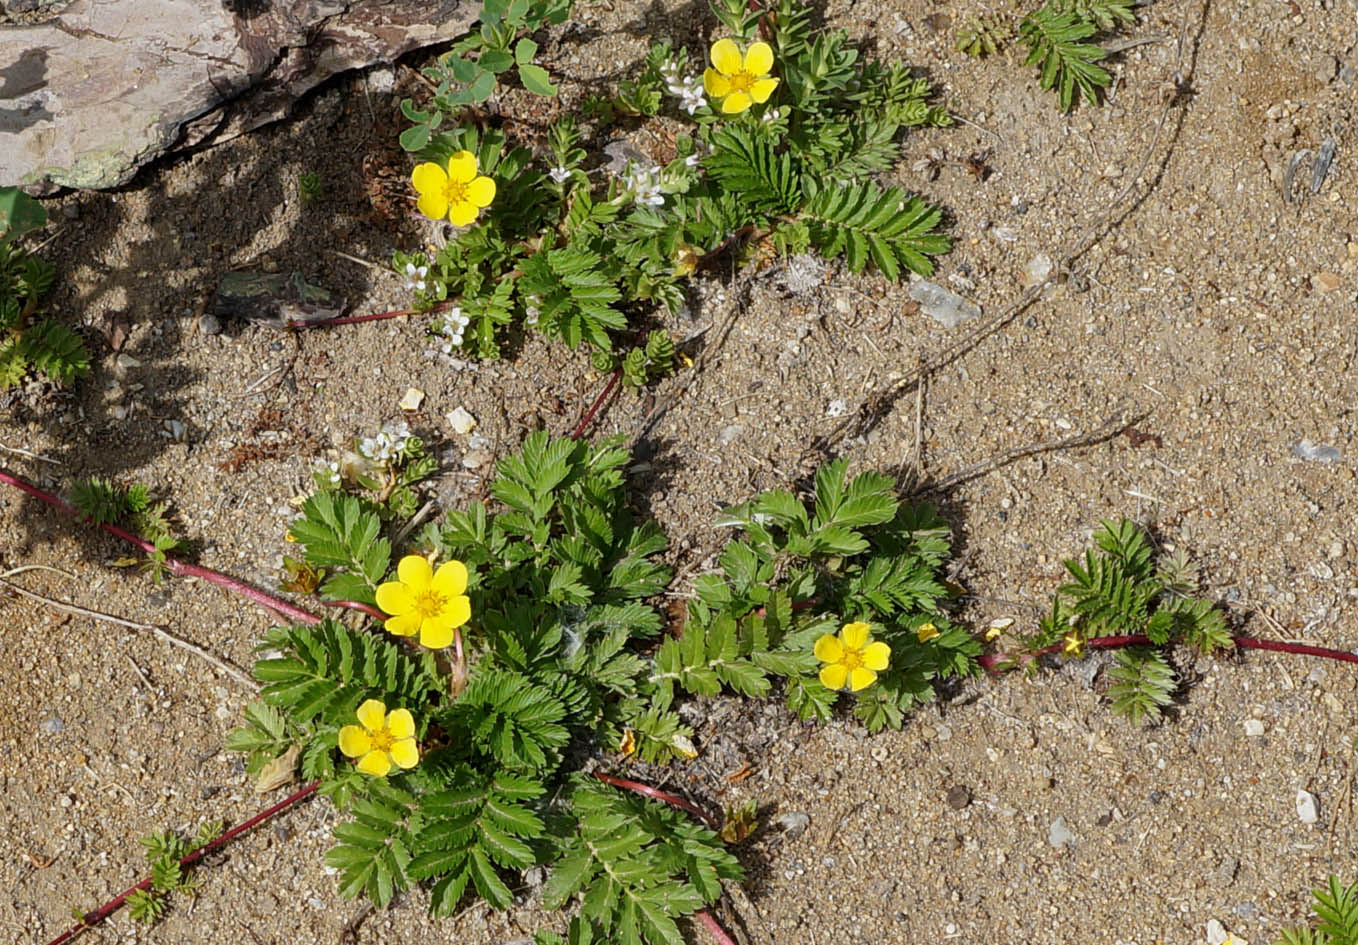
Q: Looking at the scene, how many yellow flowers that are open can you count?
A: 5